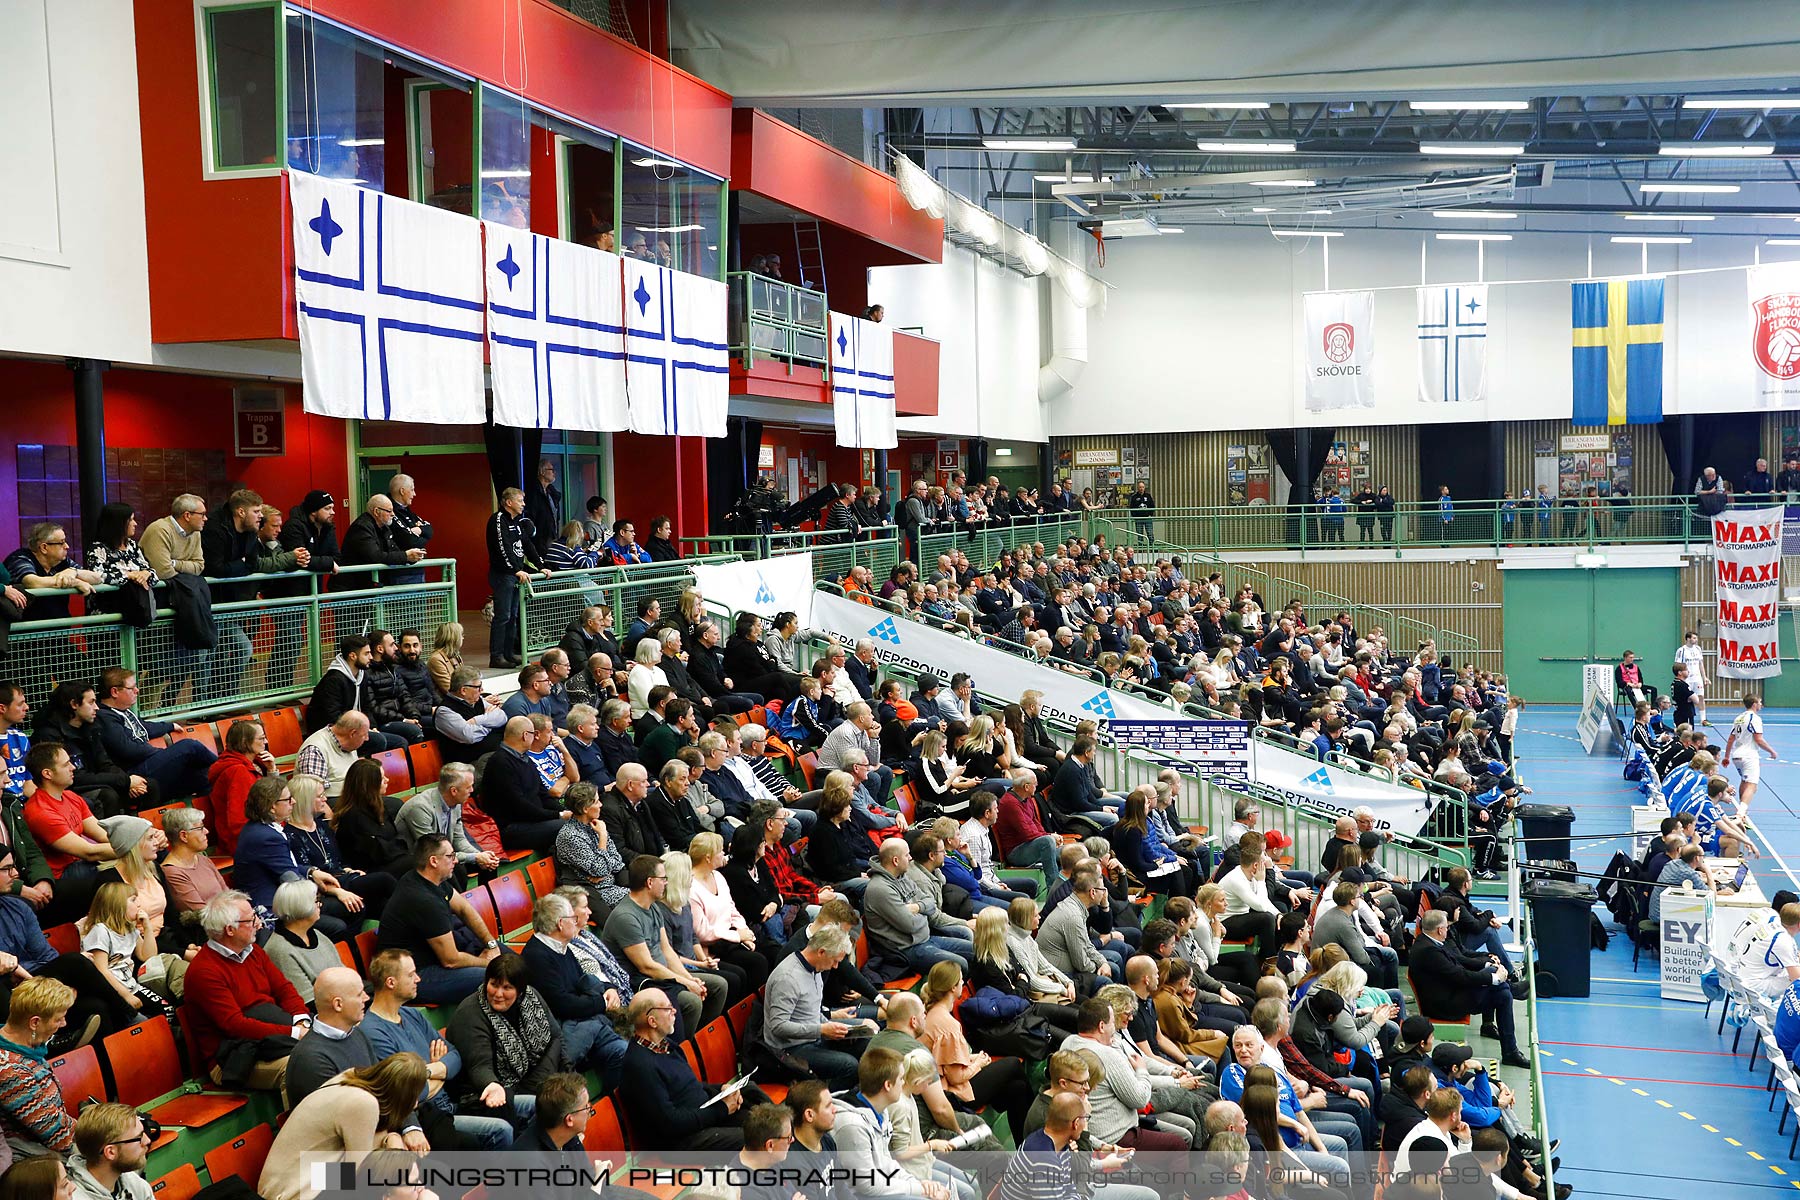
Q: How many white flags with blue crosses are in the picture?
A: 5